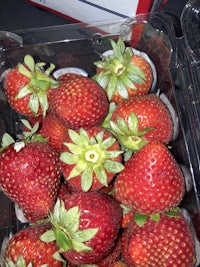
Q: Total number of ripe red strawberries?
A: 11